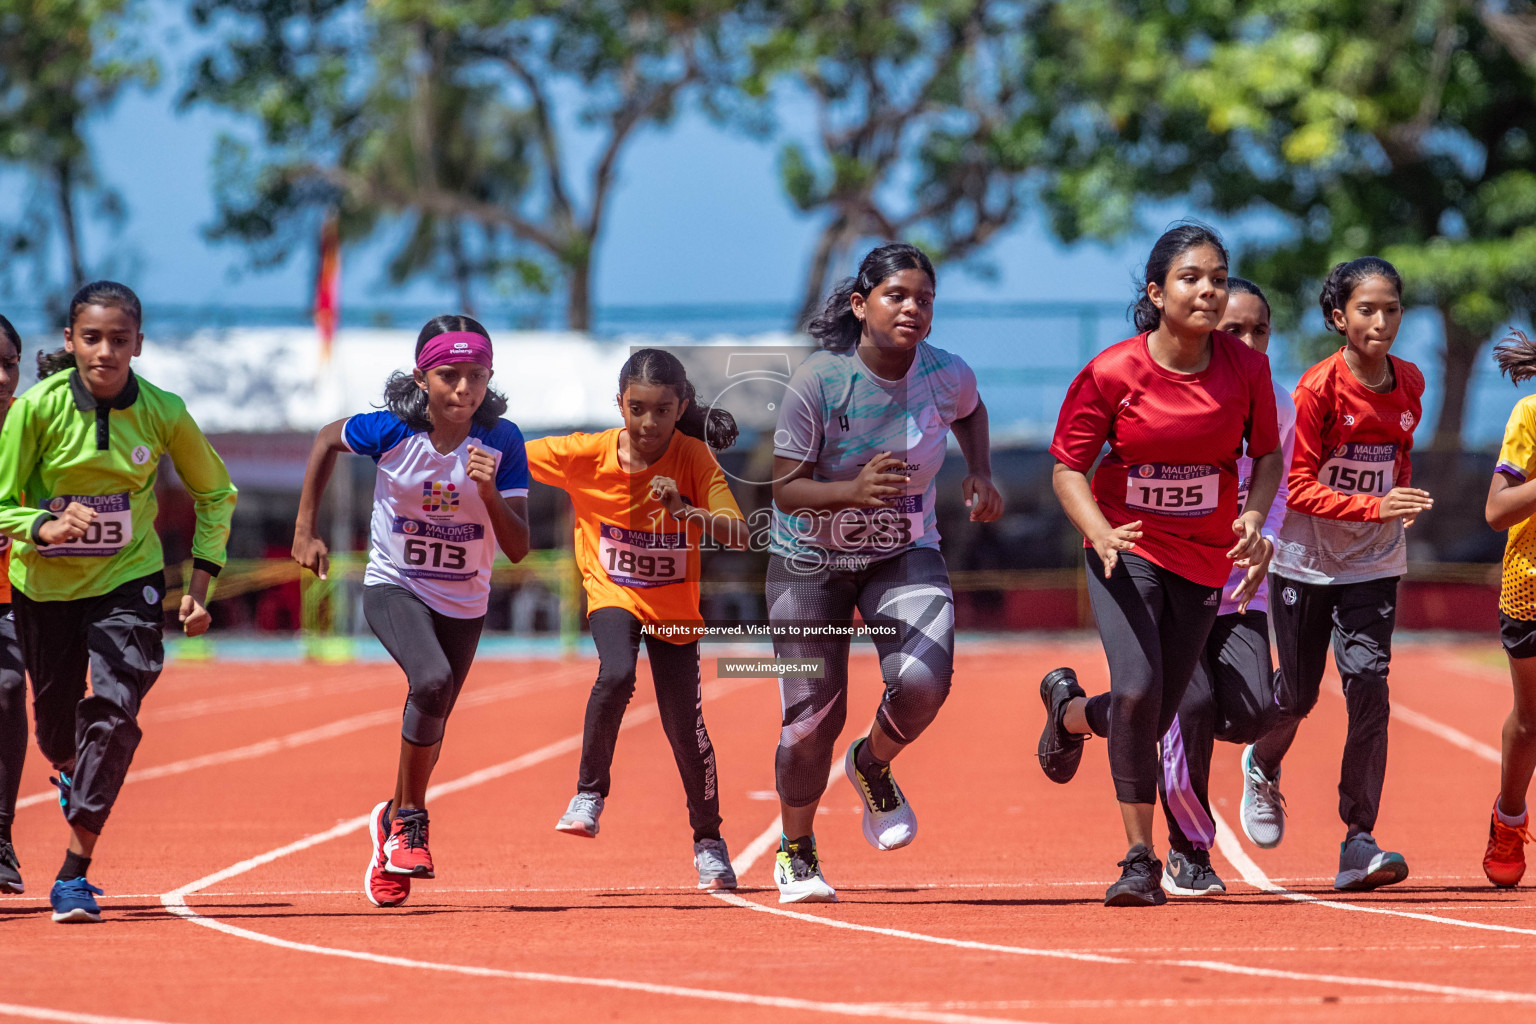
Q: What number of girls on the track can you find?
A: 9